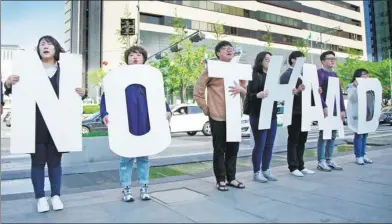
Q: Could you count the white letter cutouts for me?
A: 7